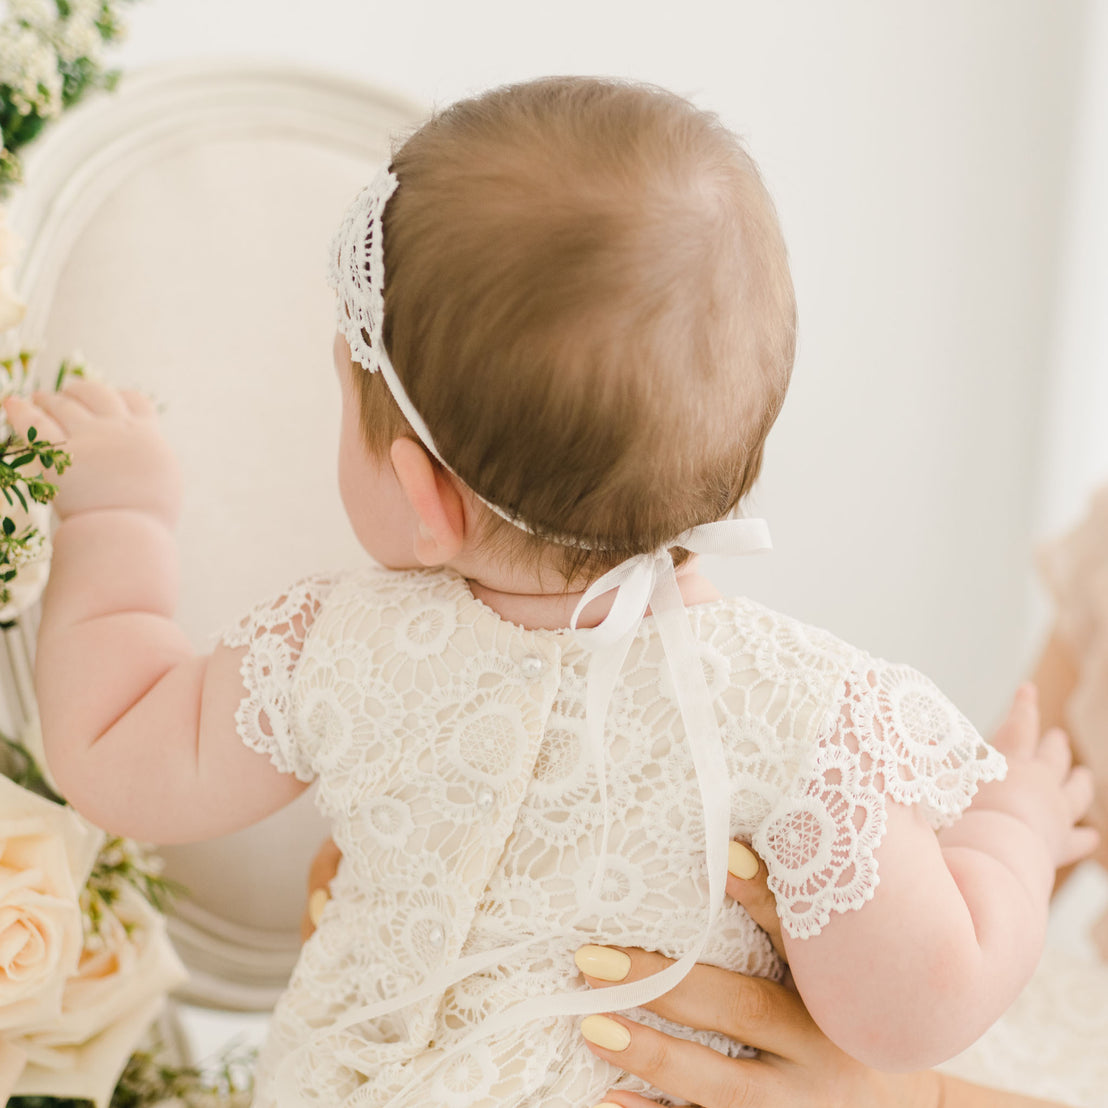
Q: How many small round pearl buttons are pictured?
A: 3